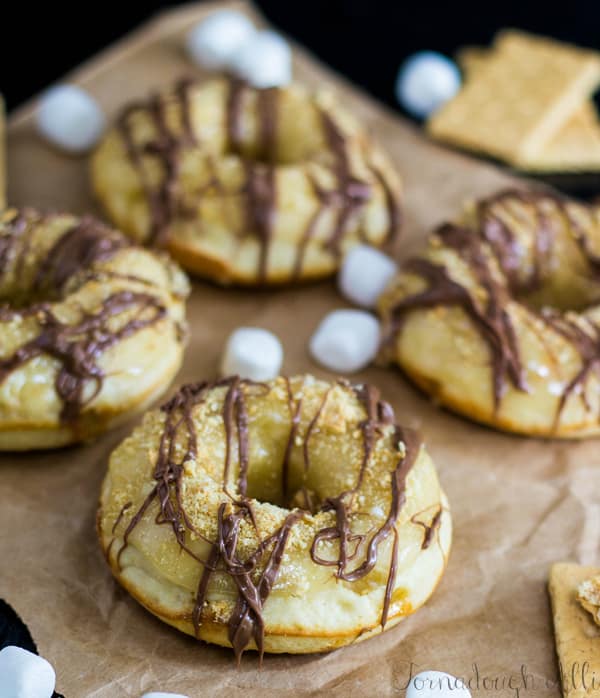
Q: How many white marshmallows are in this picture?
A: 10